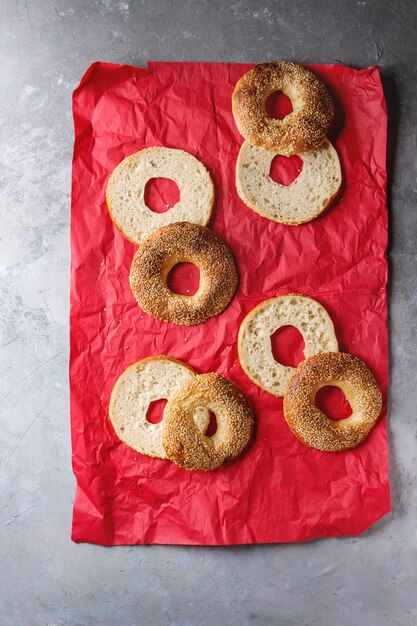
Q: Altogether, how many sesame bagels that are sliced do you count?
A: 4